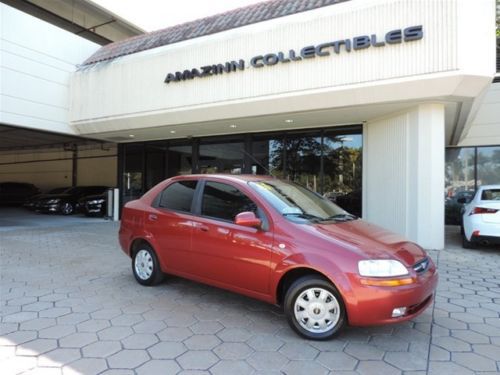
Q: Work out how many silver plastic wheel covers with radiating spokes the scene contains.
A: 2